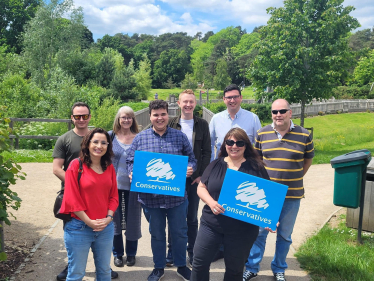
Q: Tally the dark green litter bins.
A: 1